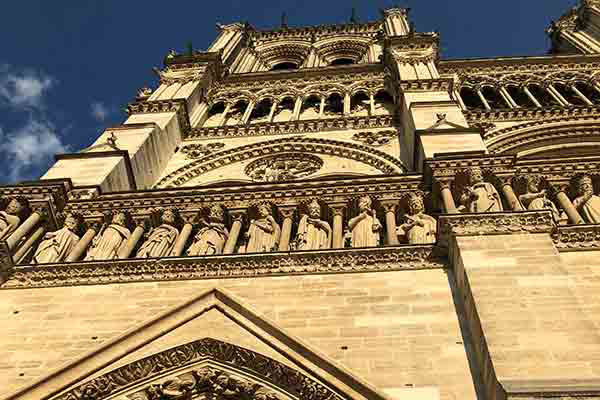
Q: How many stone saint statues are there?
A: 12